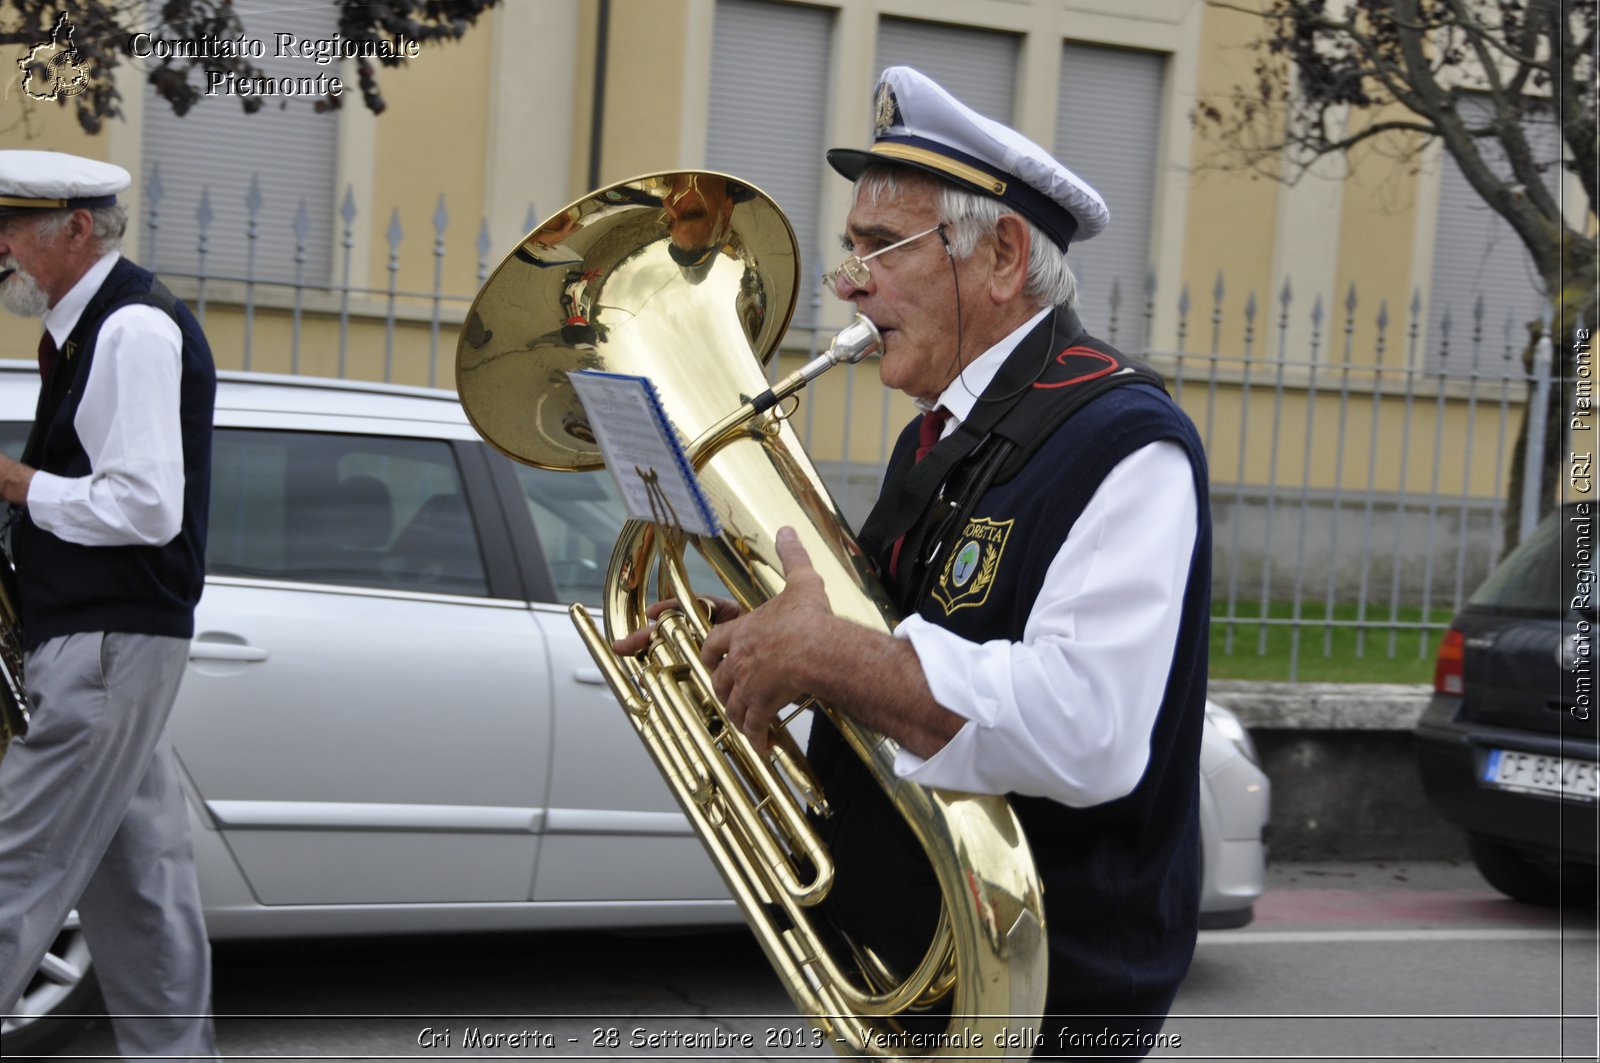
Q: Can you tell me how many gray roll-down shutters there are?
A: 5